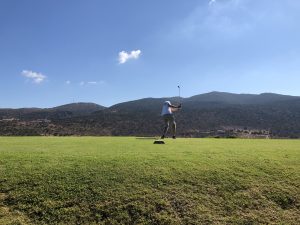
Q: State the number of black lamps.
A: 0